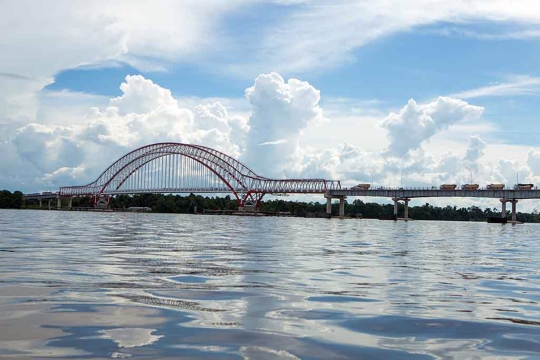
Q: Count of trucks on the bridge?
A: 5